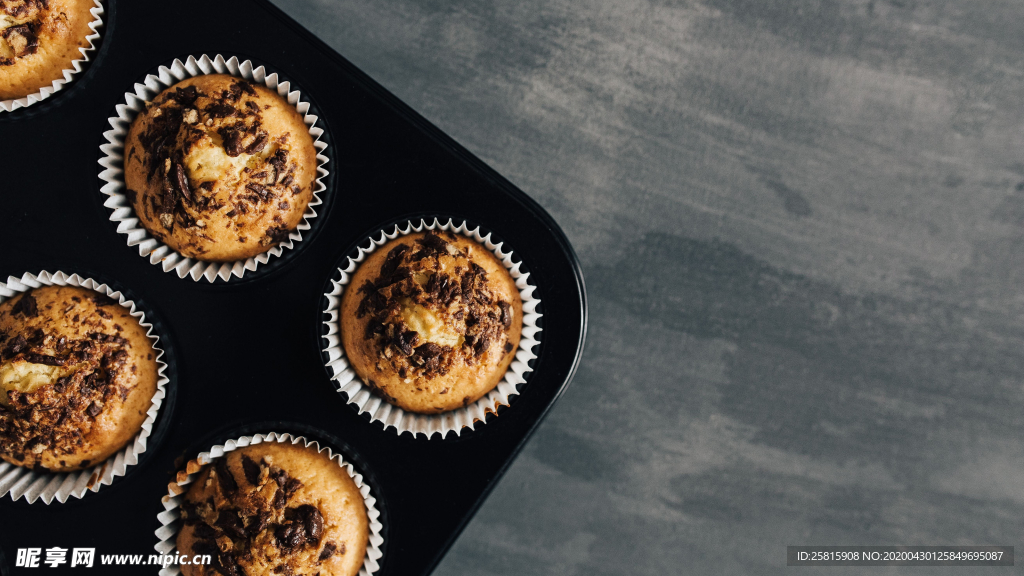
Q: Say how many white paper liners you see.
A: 5